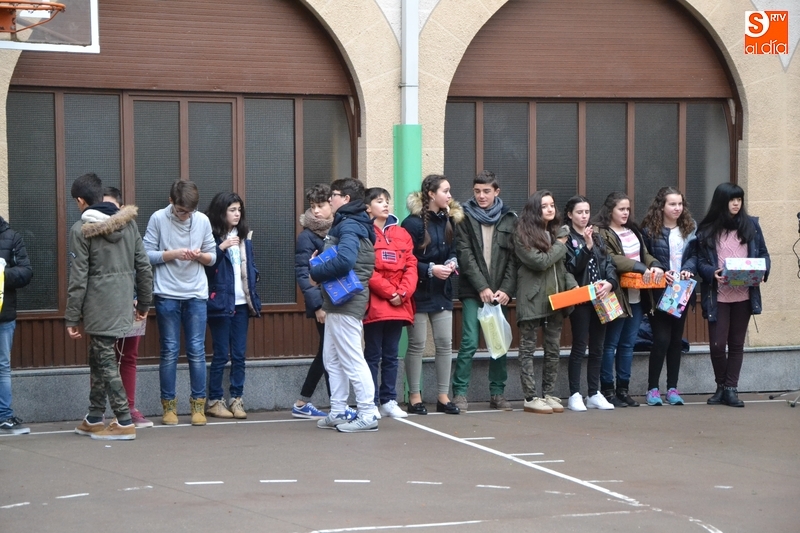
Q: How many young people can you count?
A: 15